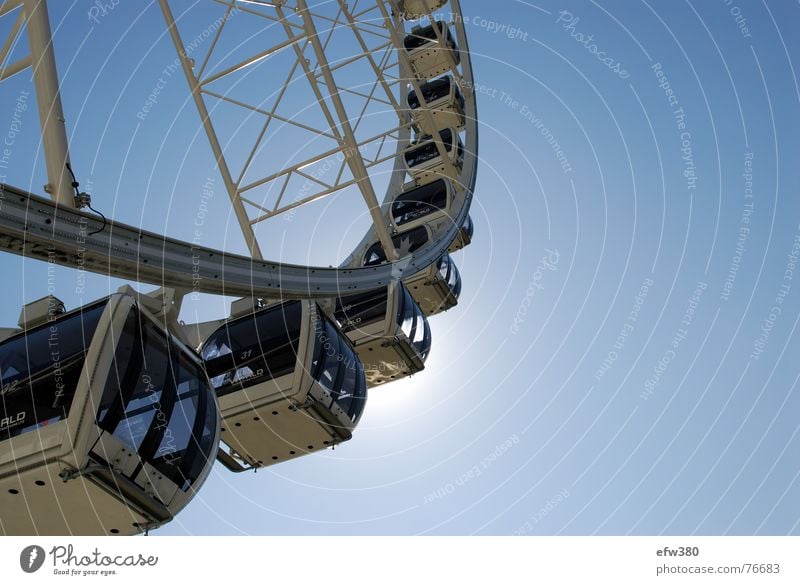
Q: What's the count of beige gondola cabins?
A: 9